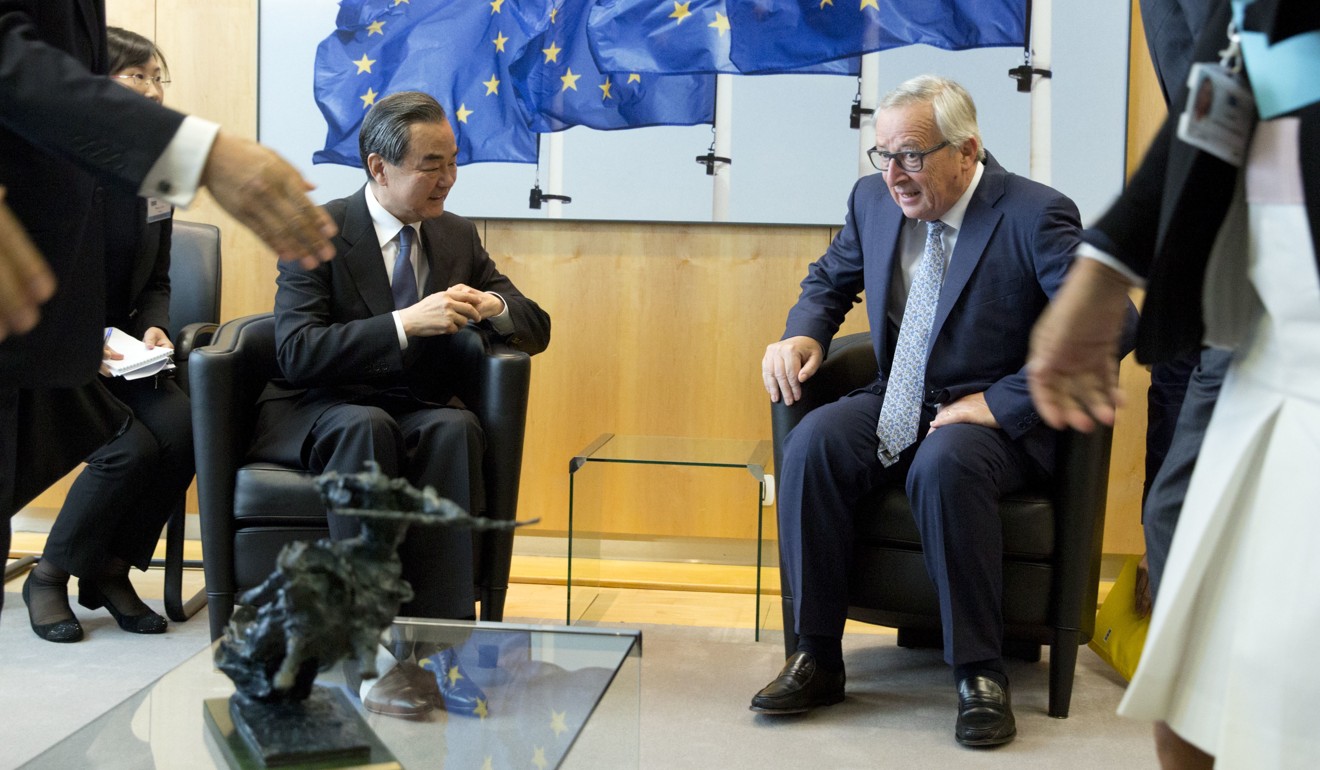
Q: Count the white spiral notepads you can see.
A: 1